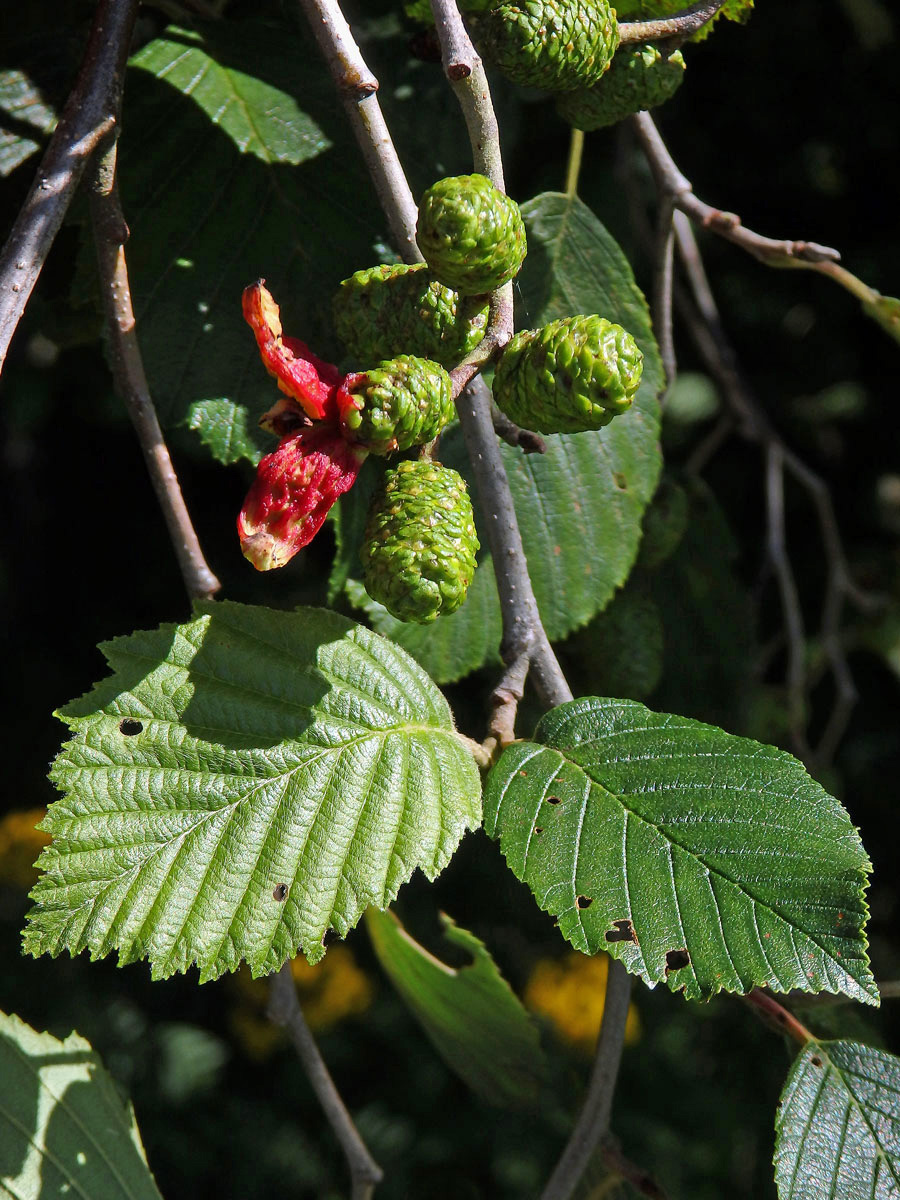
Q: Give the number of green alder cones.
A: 7